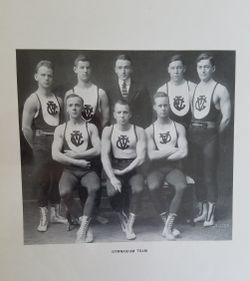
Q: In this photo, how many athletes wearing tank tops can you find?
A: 7